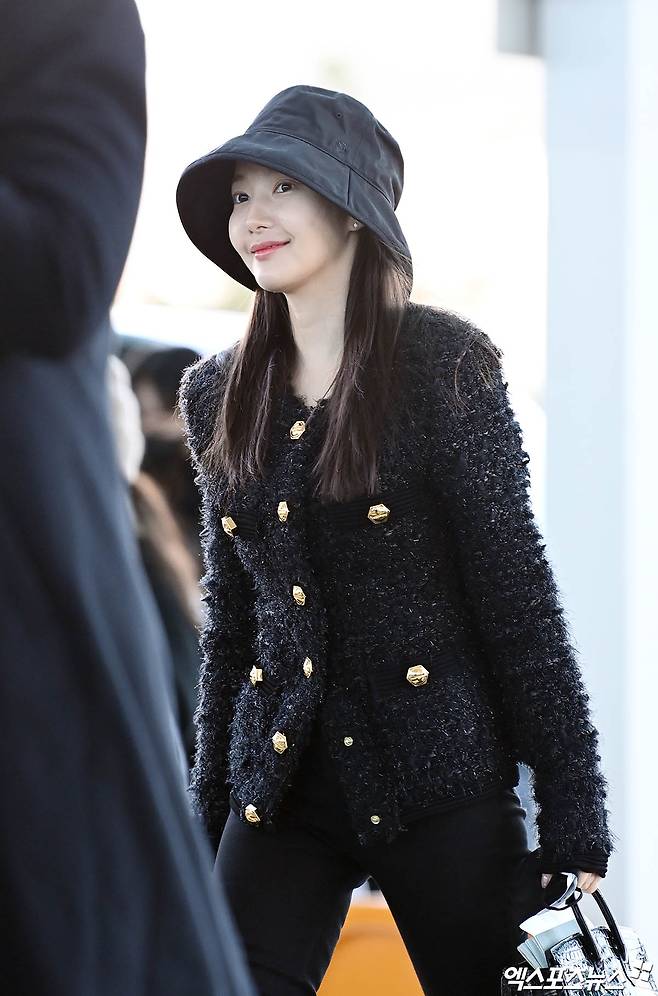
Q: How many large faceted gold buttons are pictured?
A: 10